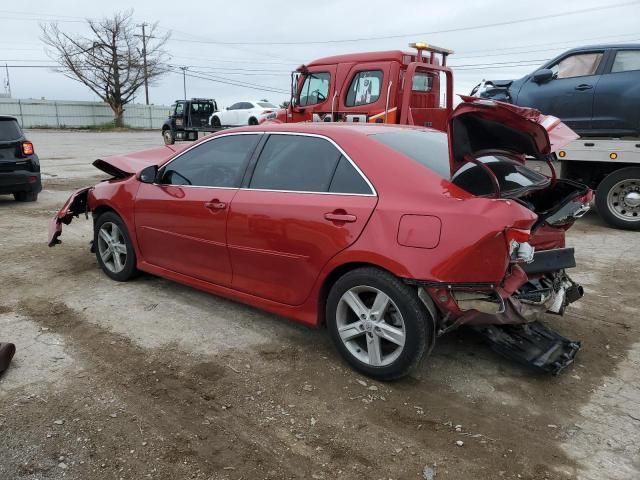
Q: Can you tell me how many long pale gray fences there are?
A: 1